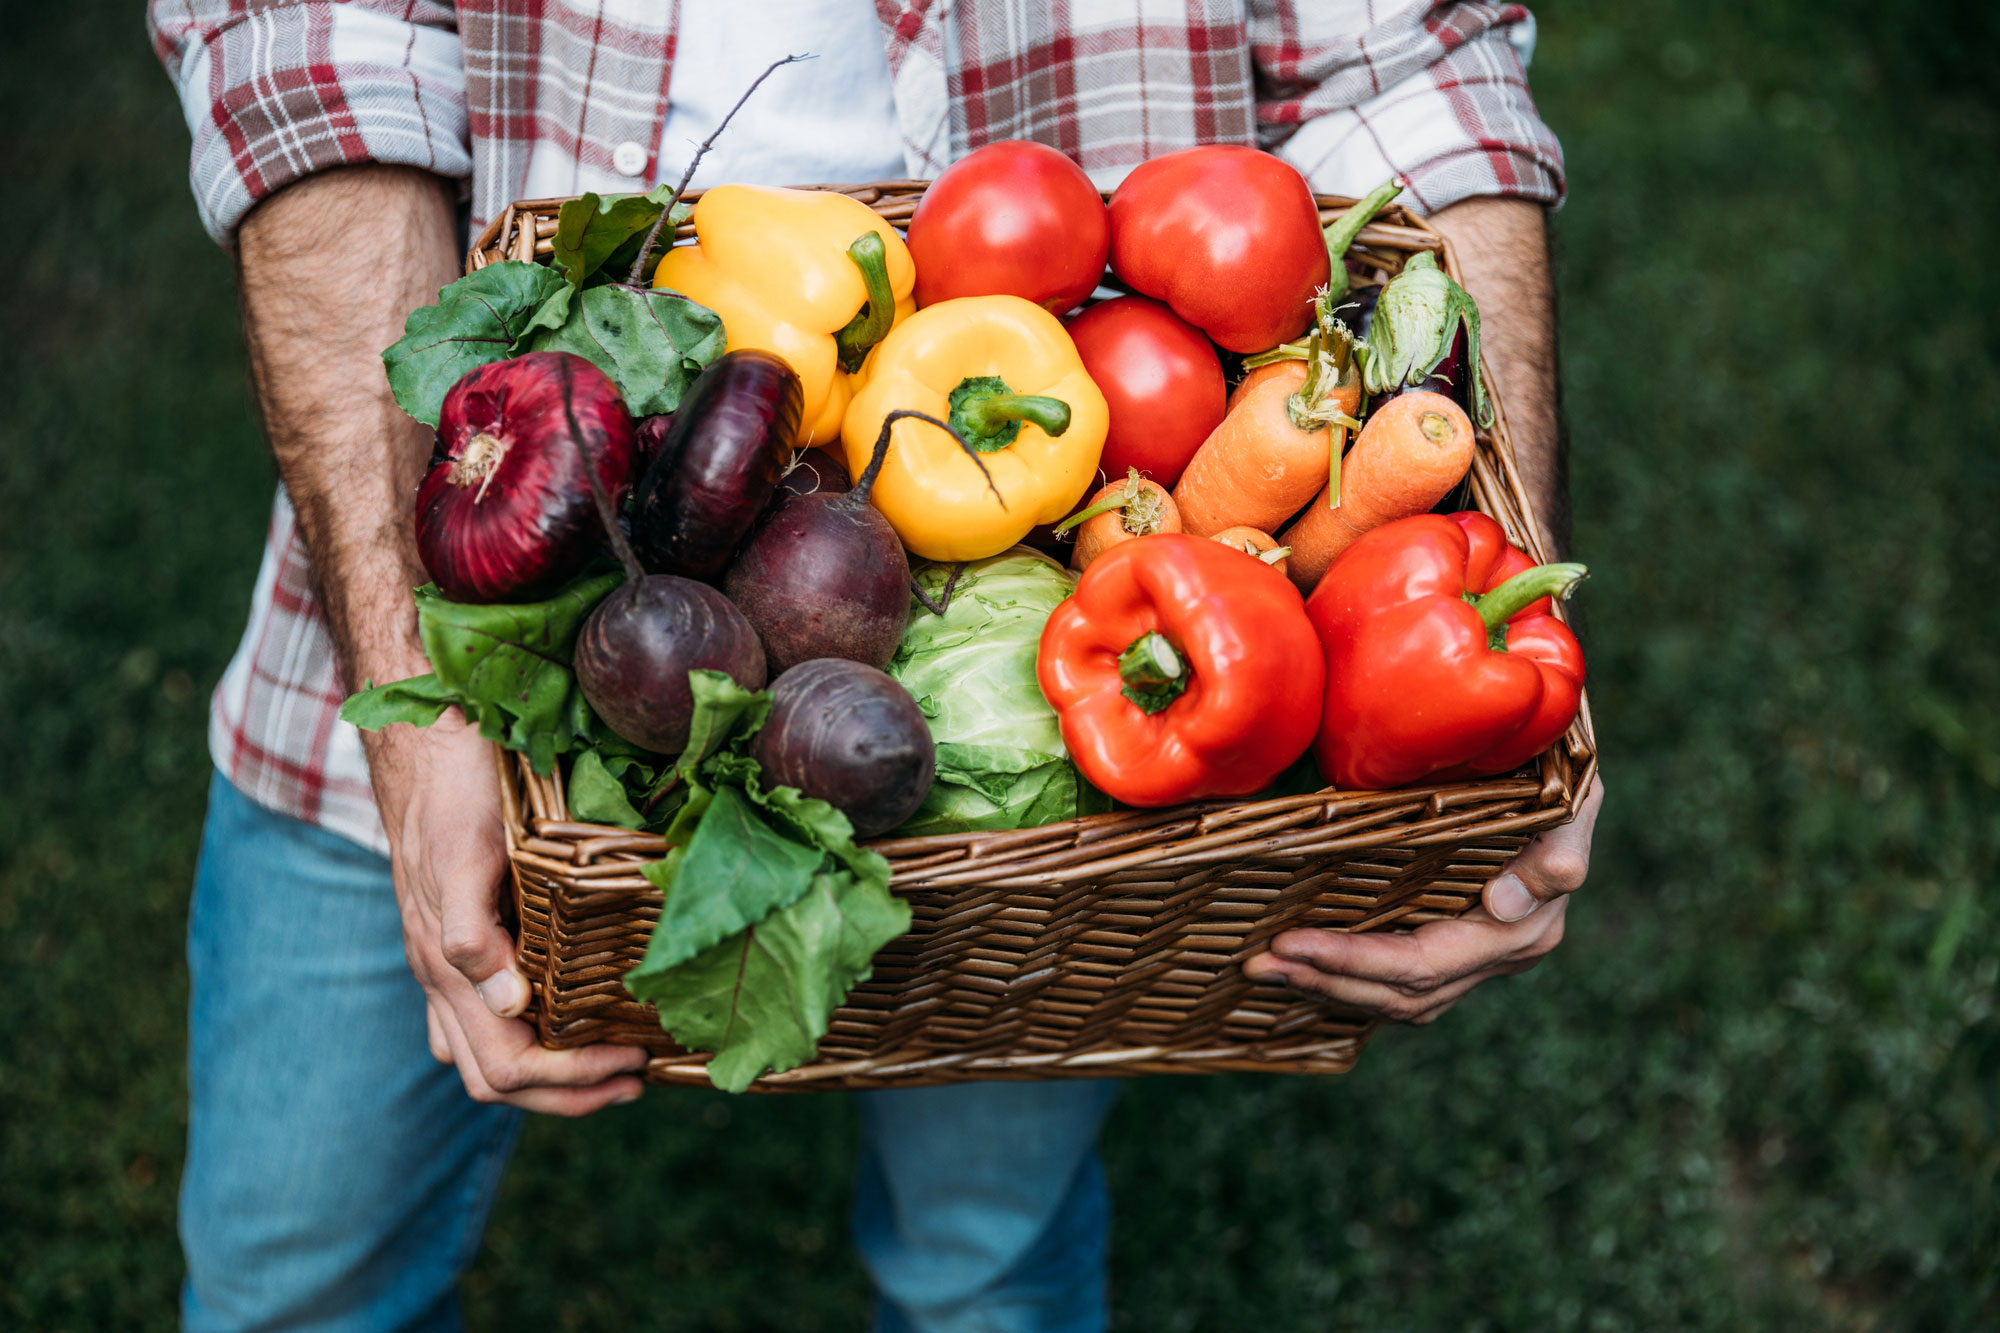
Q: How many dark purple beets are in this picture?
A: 3